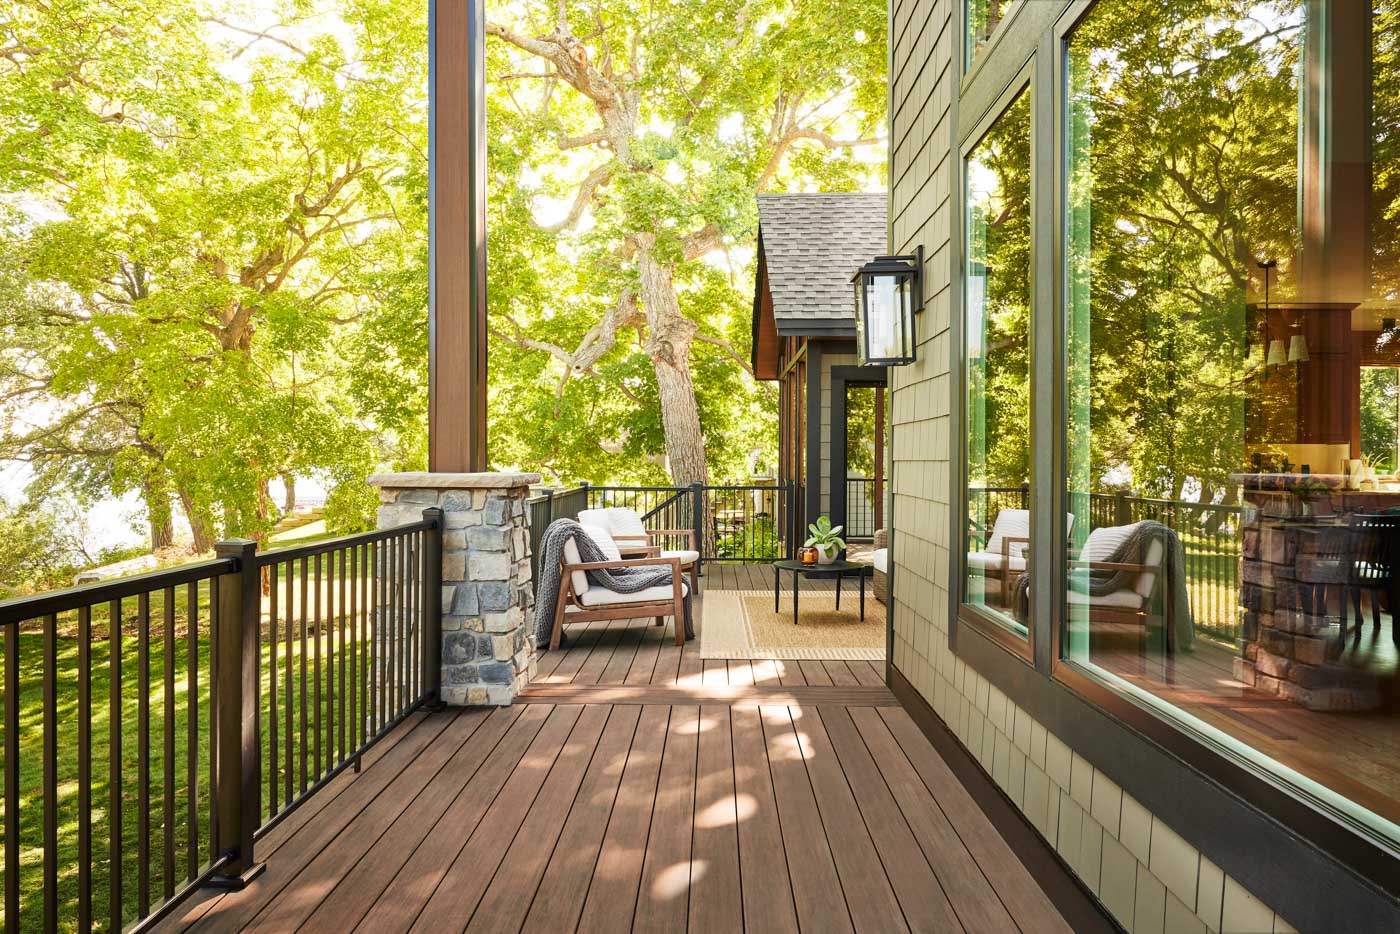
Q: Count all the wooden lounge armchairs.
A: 2